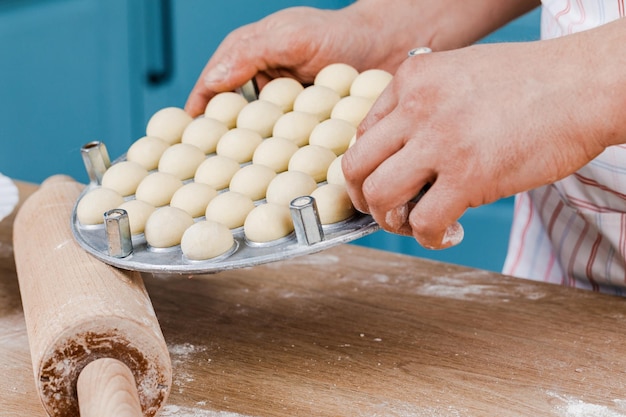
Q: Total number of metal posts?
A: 5